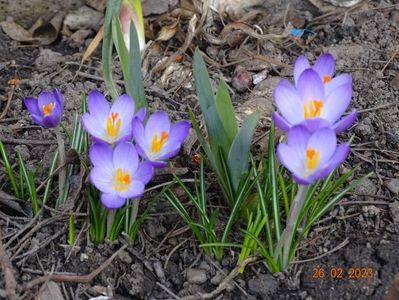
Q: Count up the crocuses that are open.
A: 7